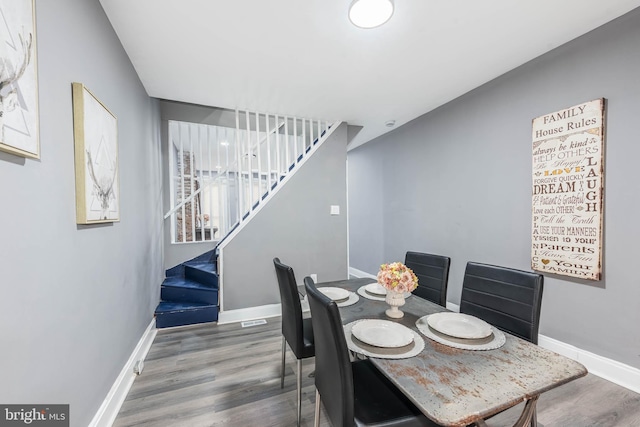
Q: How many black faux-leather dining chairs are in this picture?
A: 4